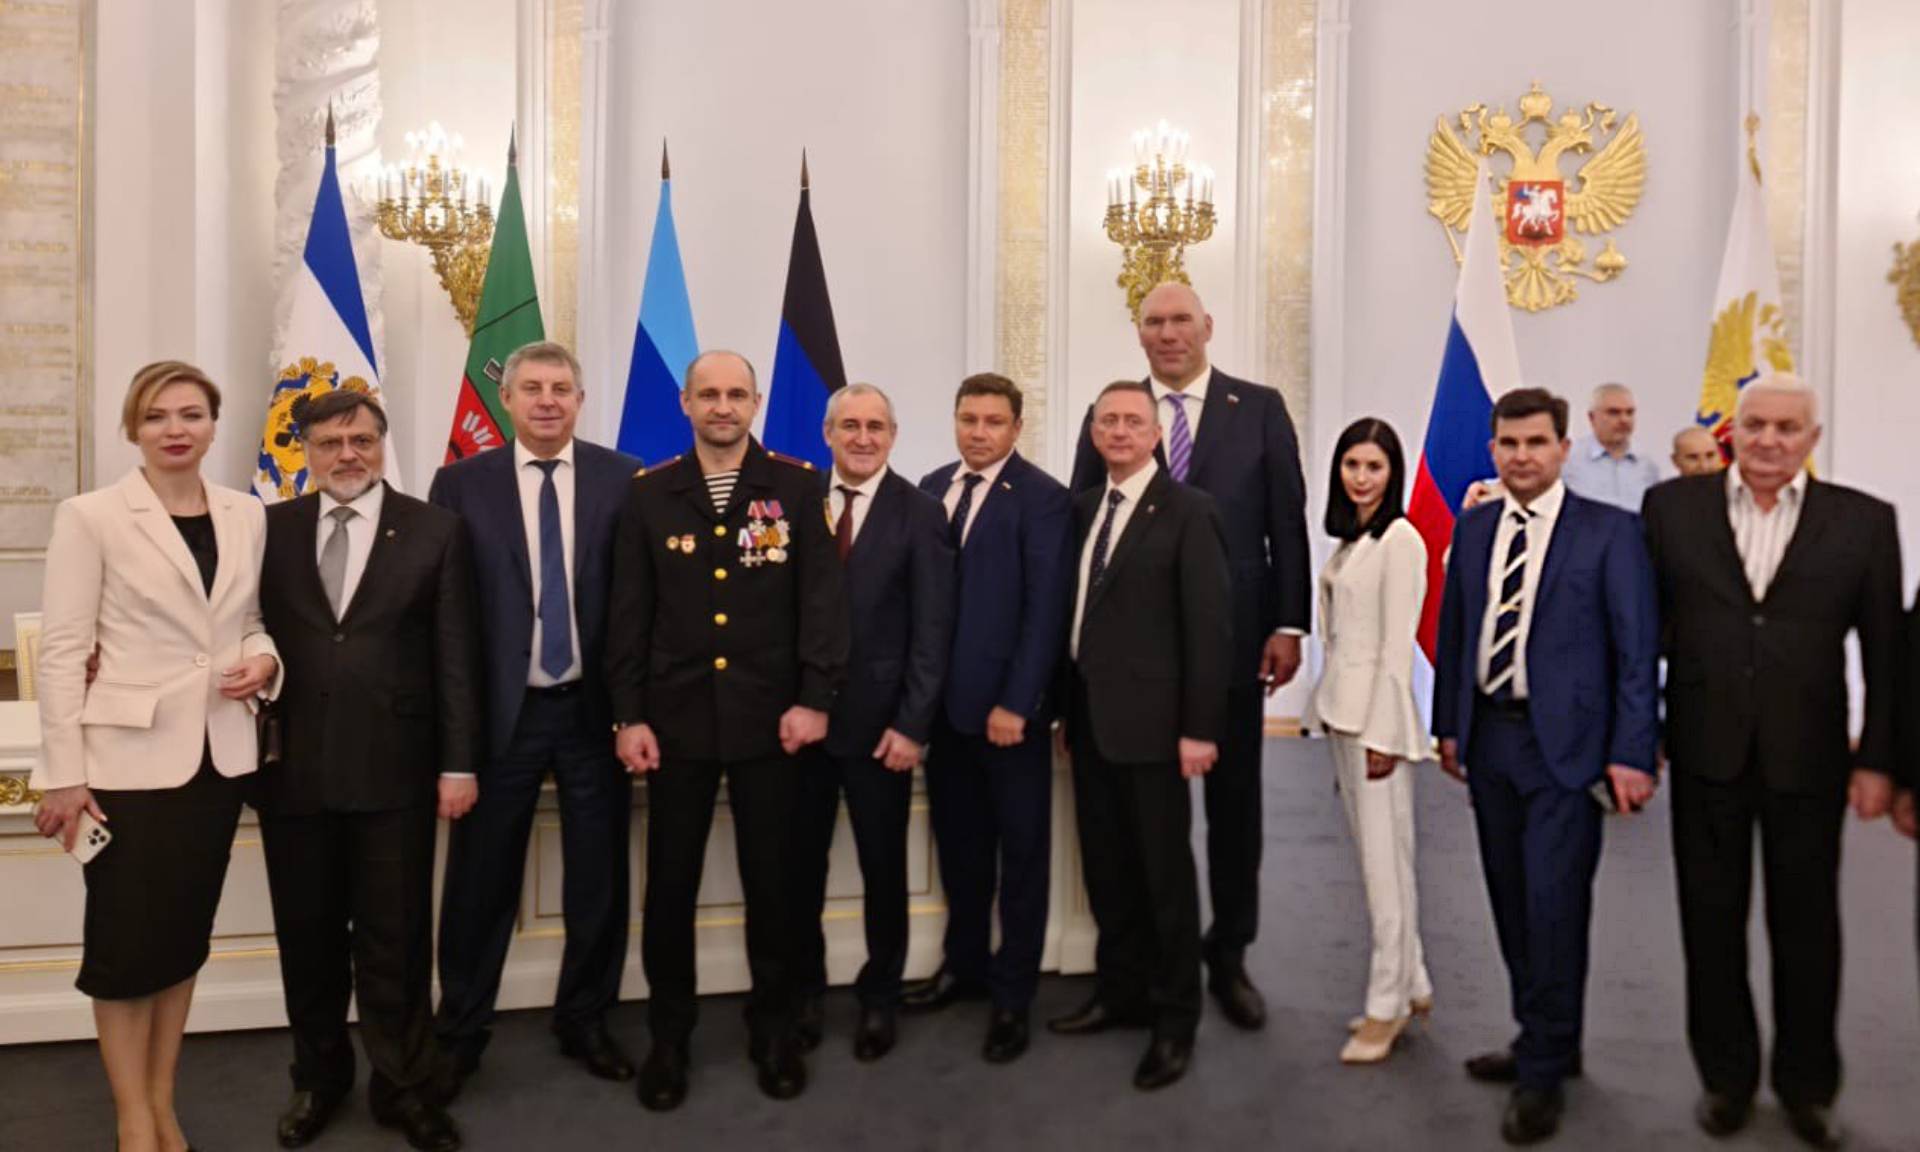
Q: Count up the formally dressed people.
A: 11